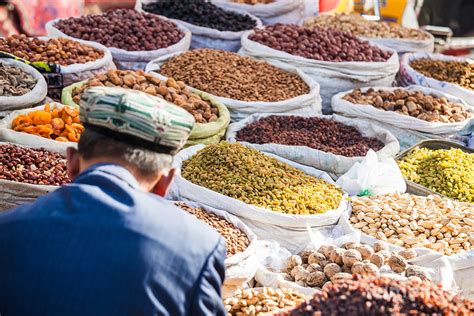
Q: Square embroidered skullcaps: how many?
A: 1